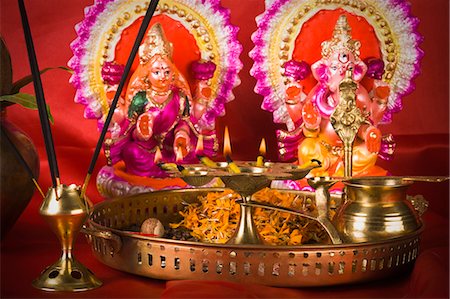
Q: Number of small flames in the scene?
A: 5